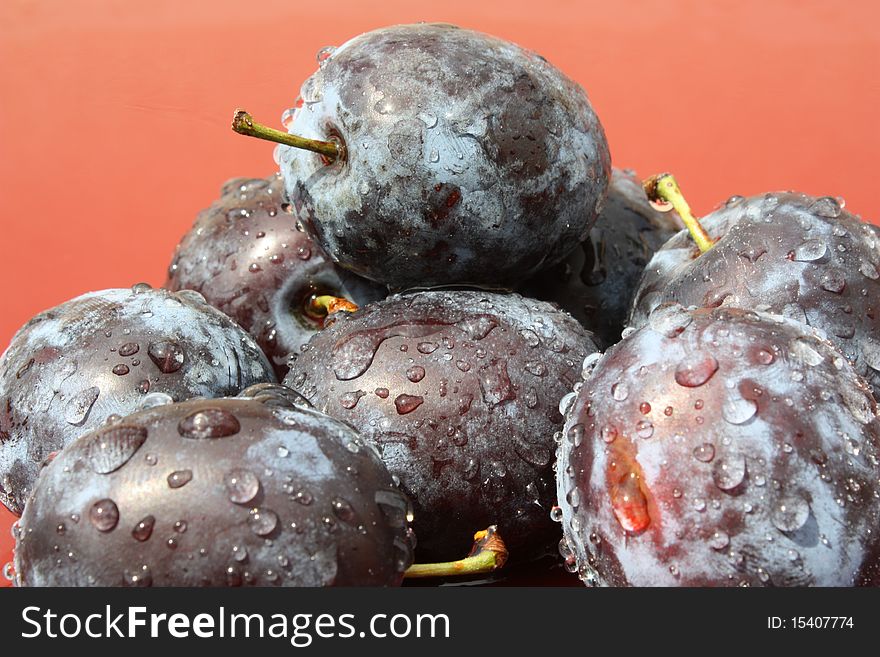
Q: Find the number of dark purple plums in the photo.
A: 8